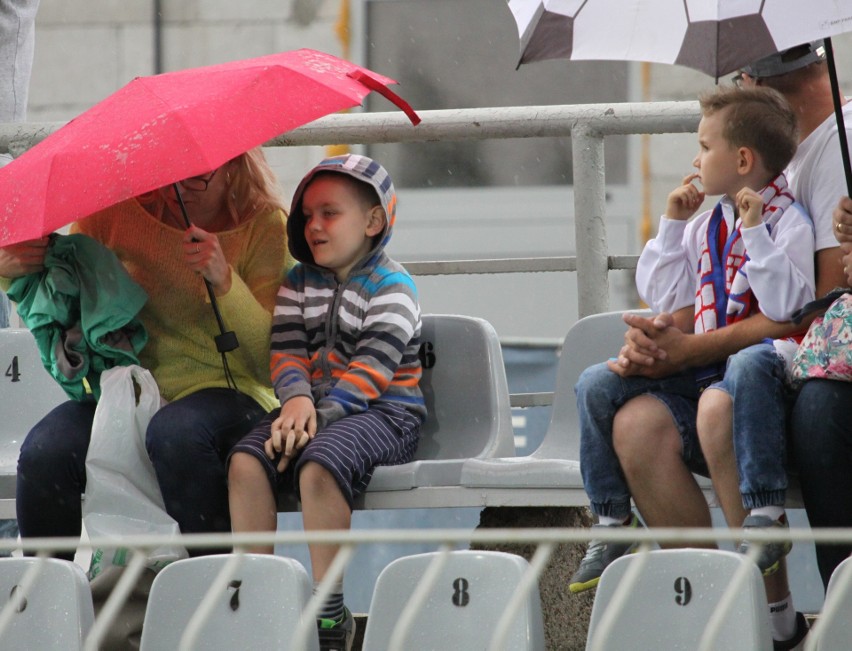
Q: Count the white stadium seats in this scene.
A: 8